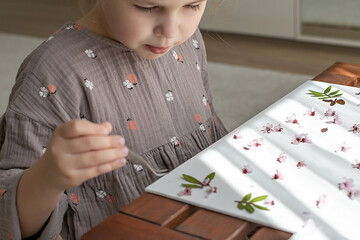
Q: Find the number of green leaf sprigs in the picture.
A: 3